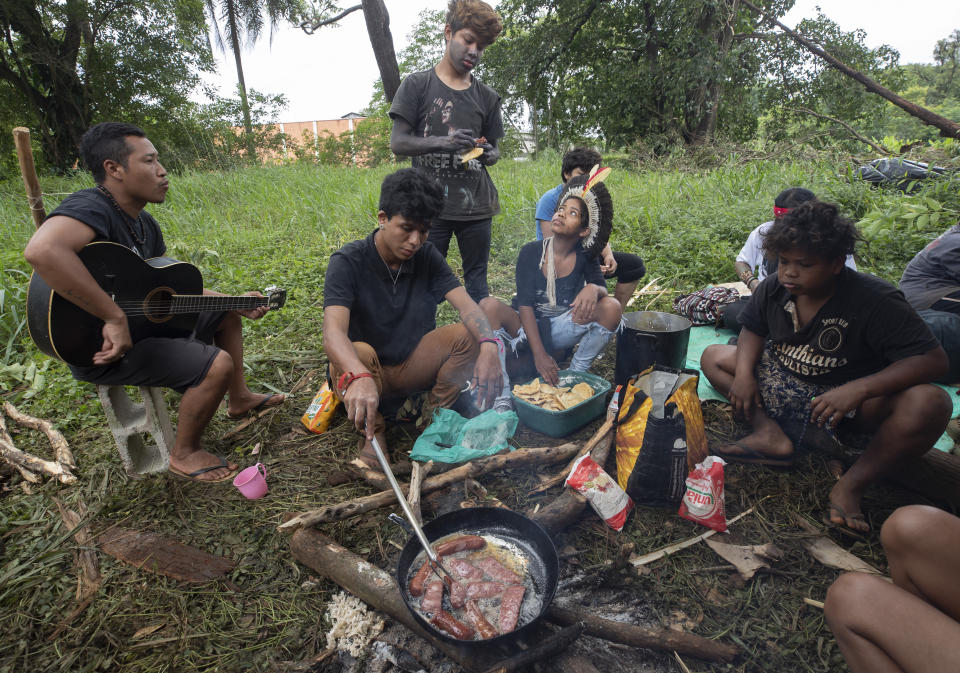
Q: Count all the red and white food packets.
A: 2